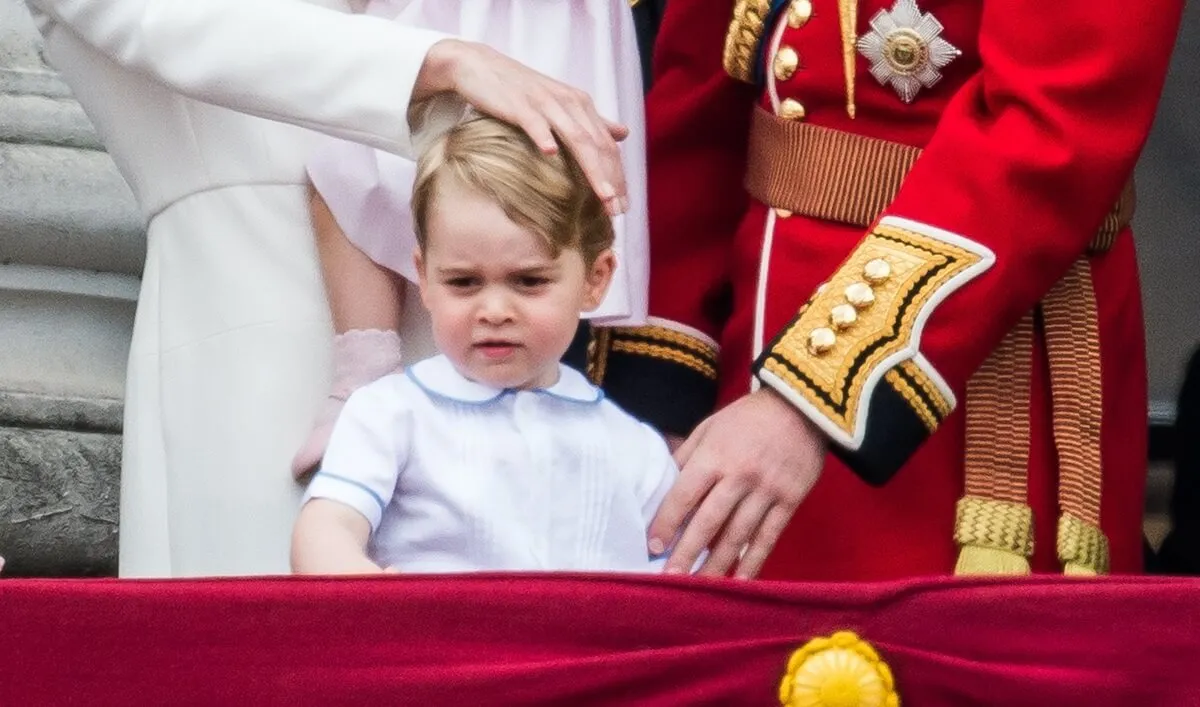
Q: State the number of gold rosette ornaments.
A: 1